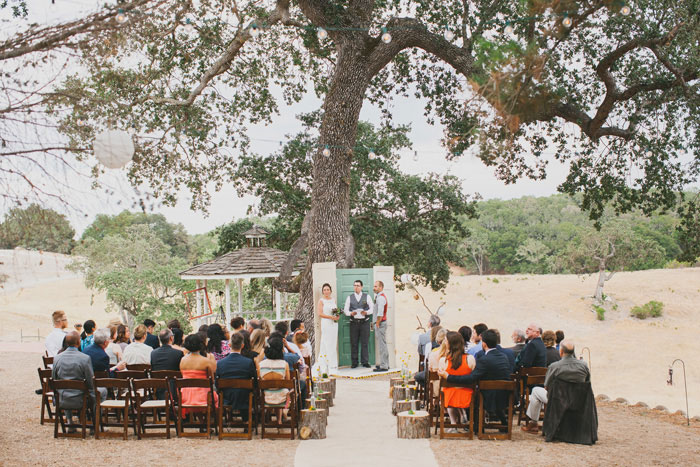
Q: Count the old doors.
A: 3